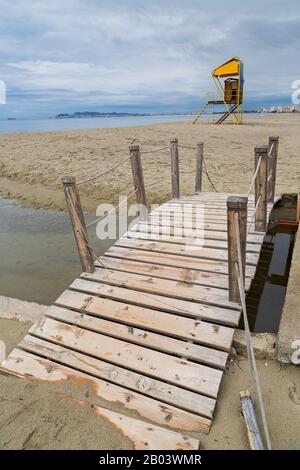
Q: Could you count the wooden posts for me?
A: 7